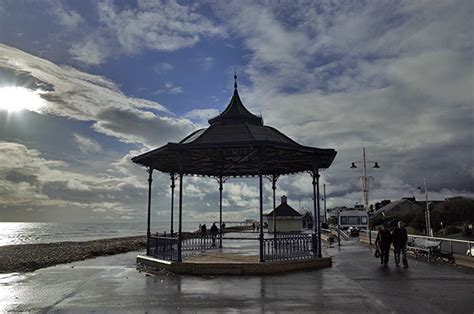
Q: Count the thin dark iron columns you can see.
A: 8